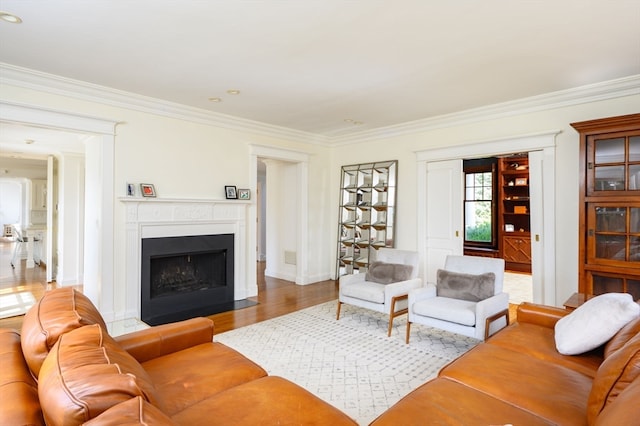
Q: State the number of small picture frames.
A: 4